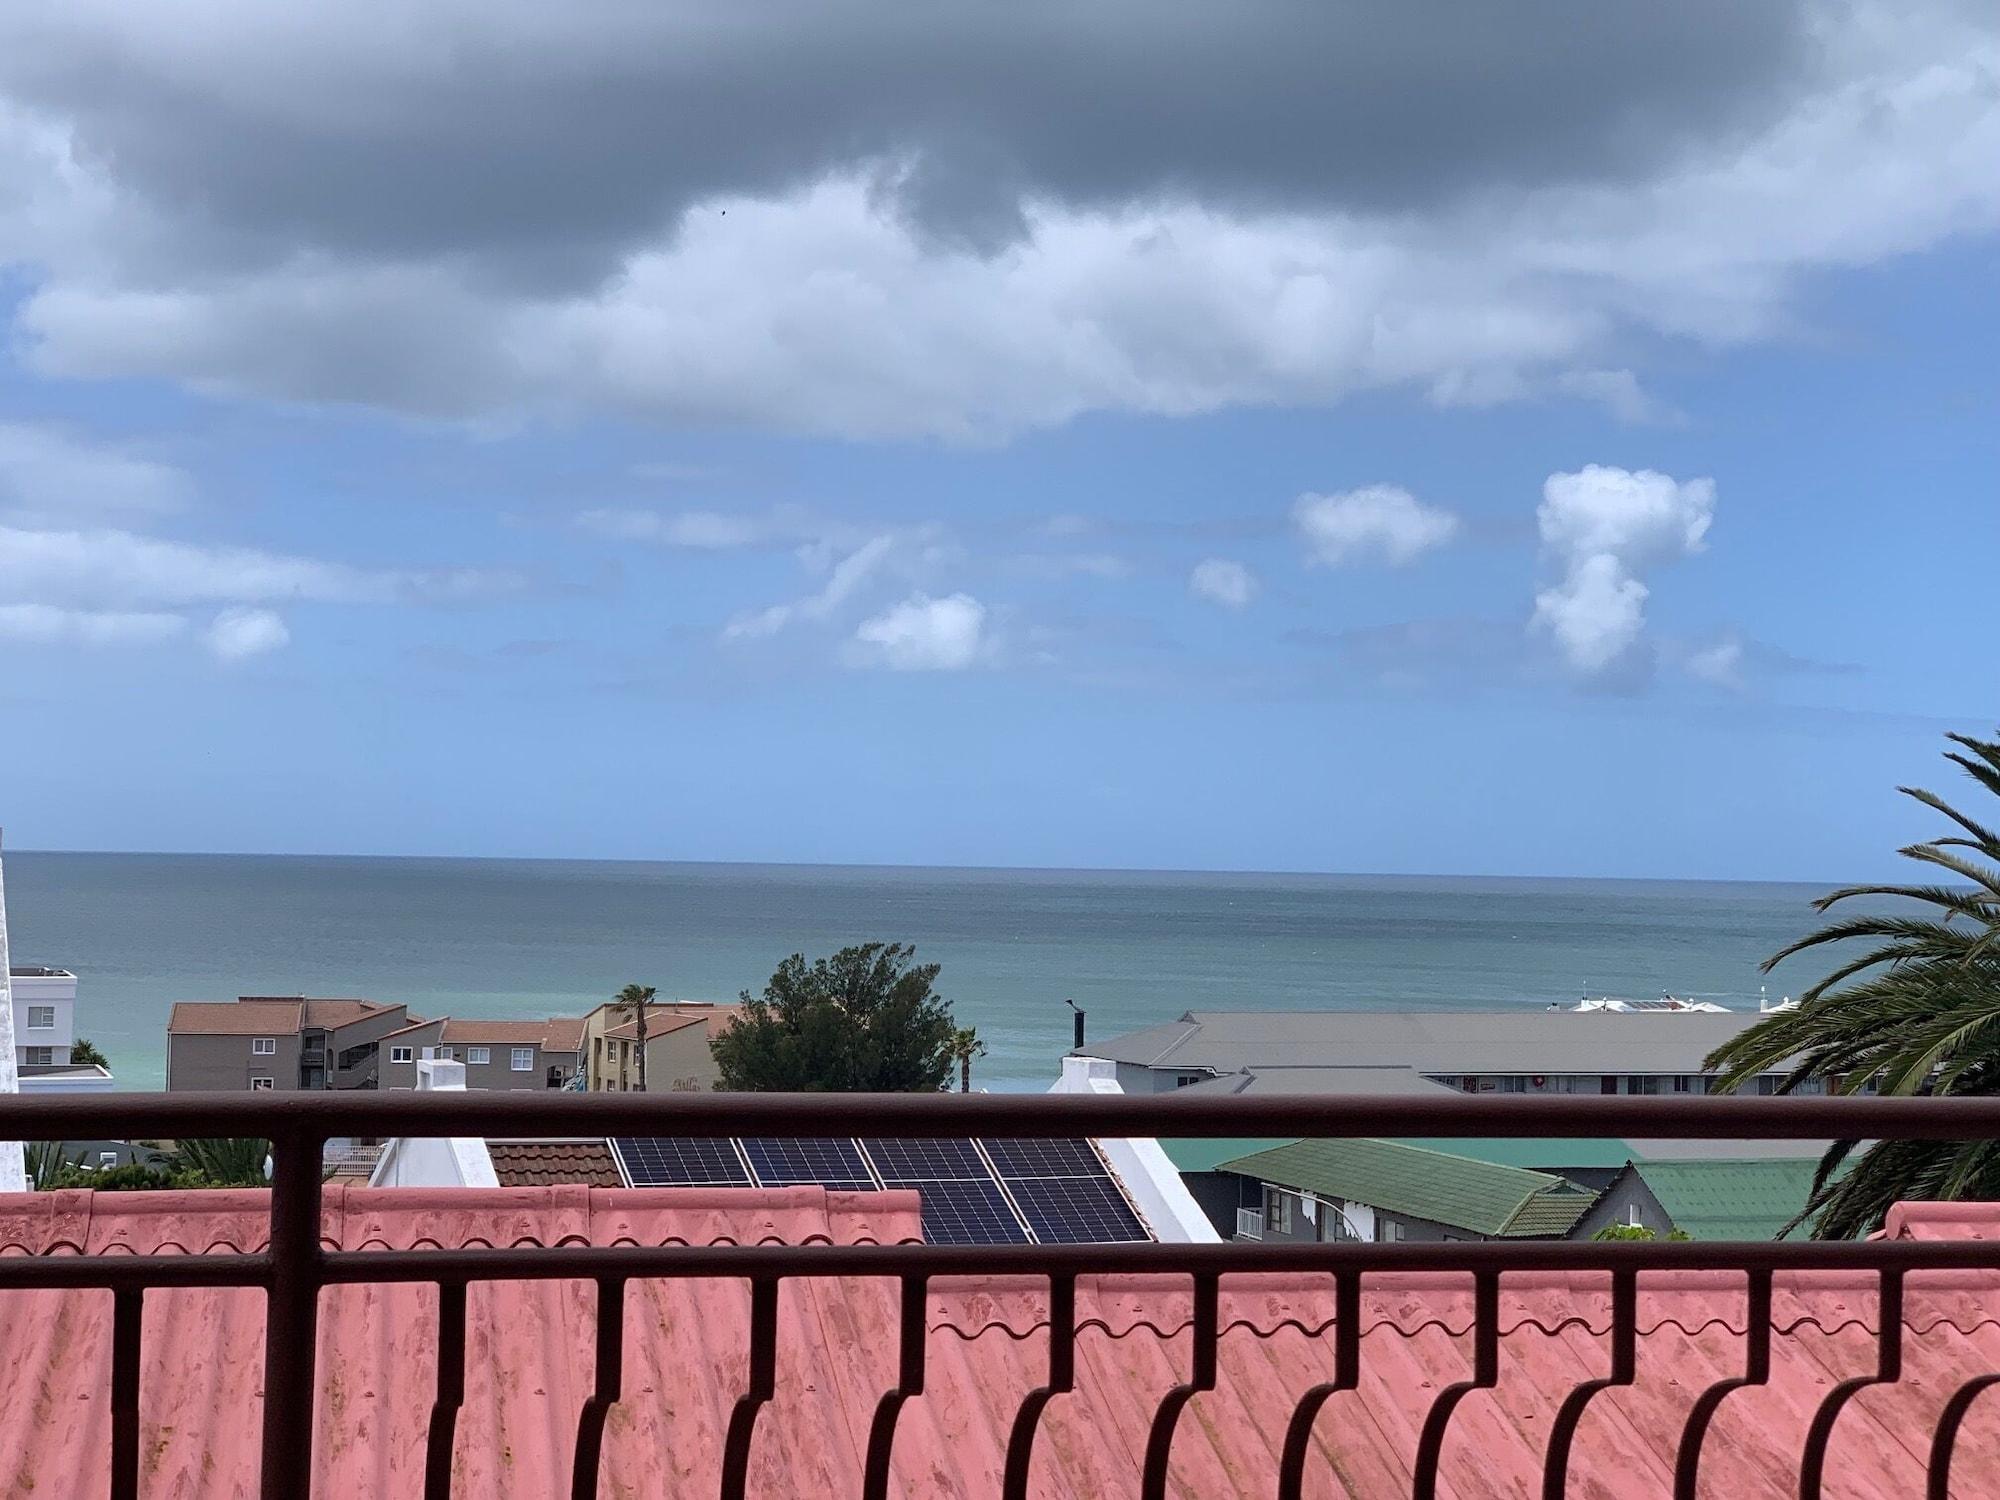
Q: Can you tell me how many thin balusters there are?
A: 13